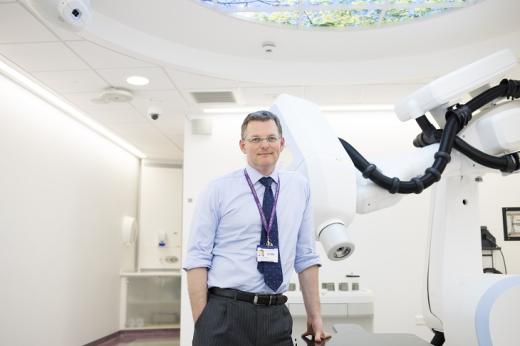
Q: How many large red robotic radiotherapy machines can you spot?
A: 0